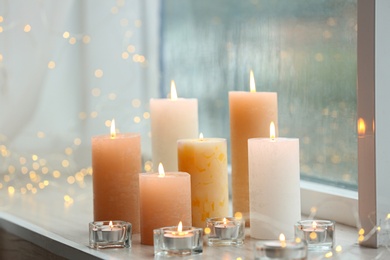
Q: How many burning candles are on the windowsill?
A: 11